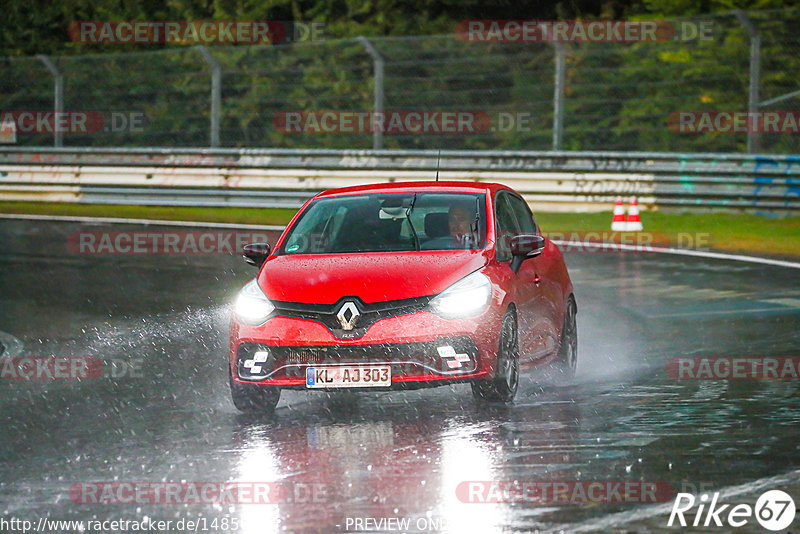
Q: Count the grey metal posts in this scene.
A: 5